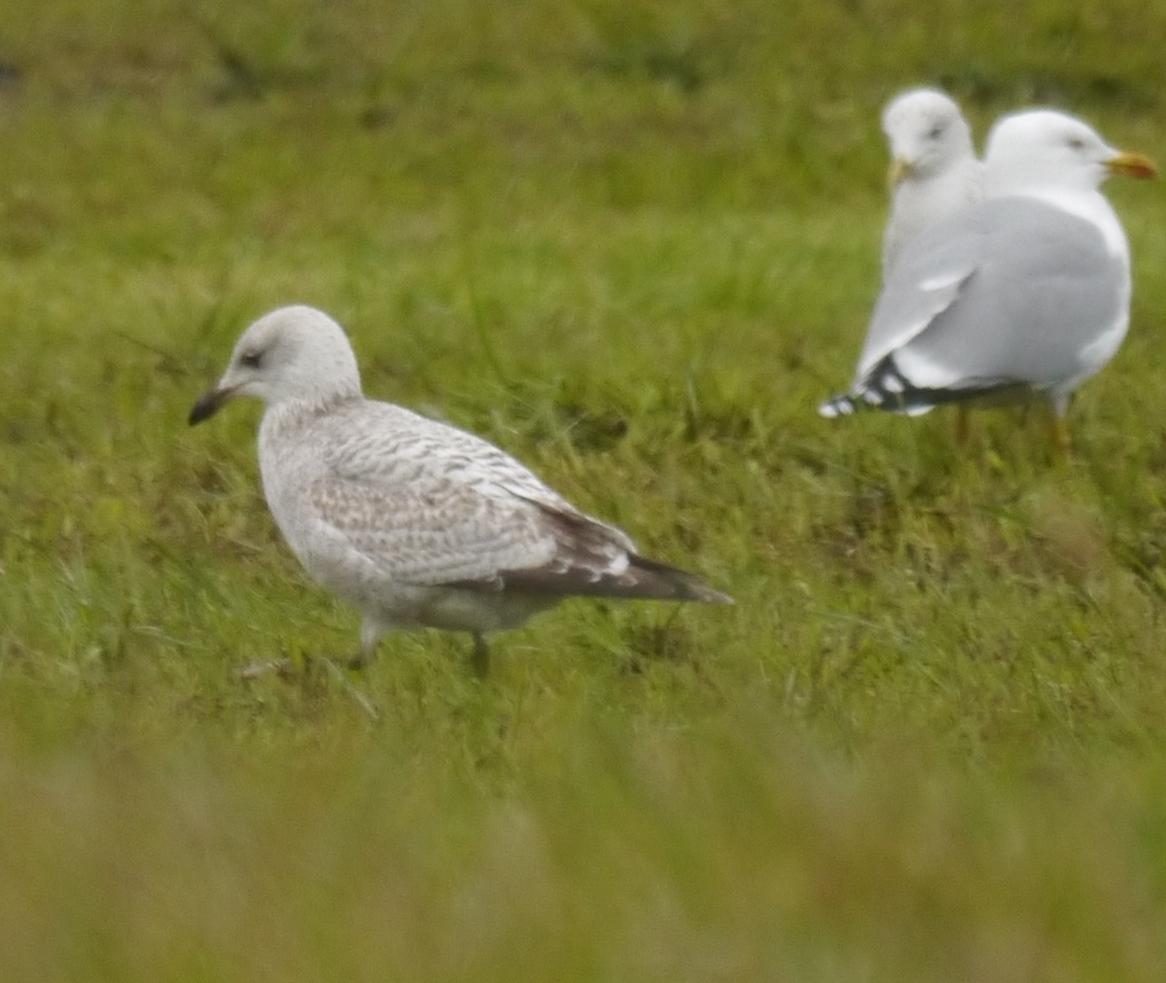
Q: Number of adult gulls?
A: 2